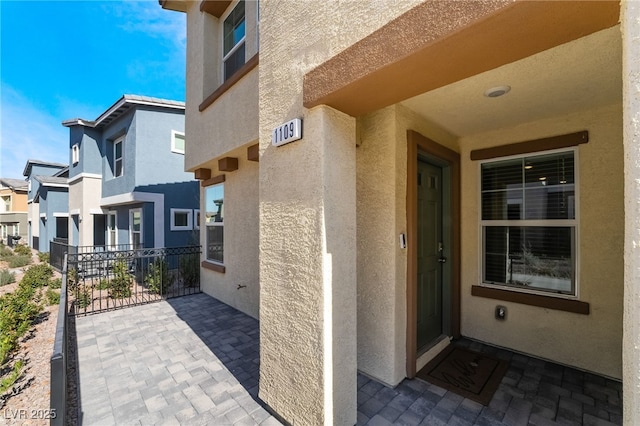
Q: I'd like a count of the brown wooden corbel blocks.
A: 3